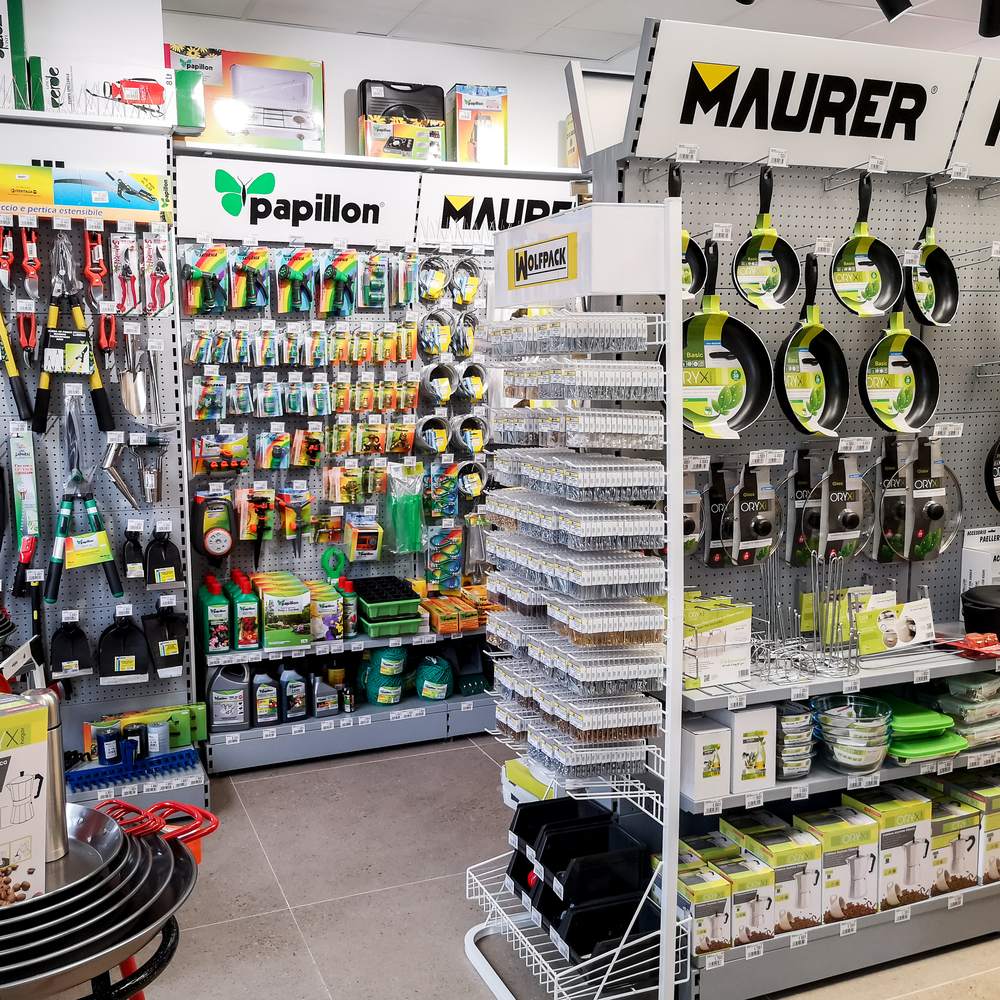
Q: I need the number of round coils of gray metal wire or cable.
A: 9